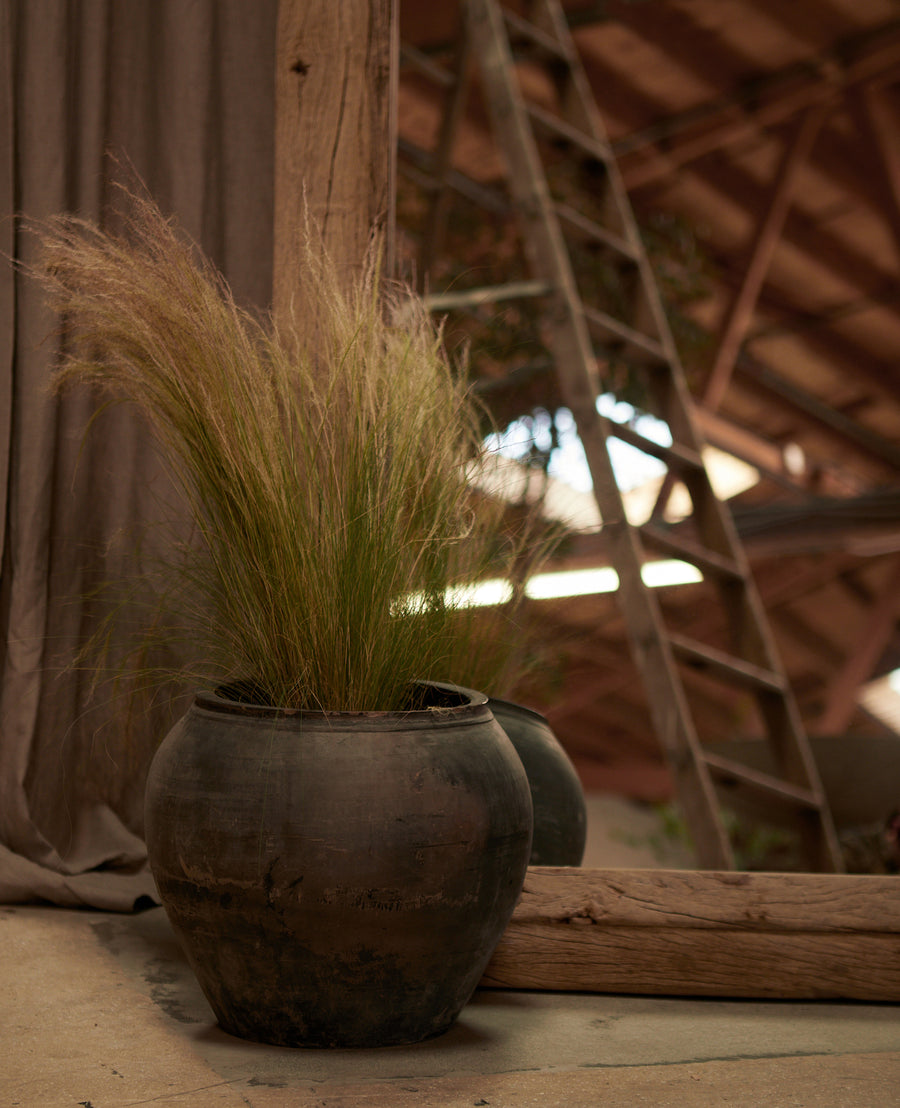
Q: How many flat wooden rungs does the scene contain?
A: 8